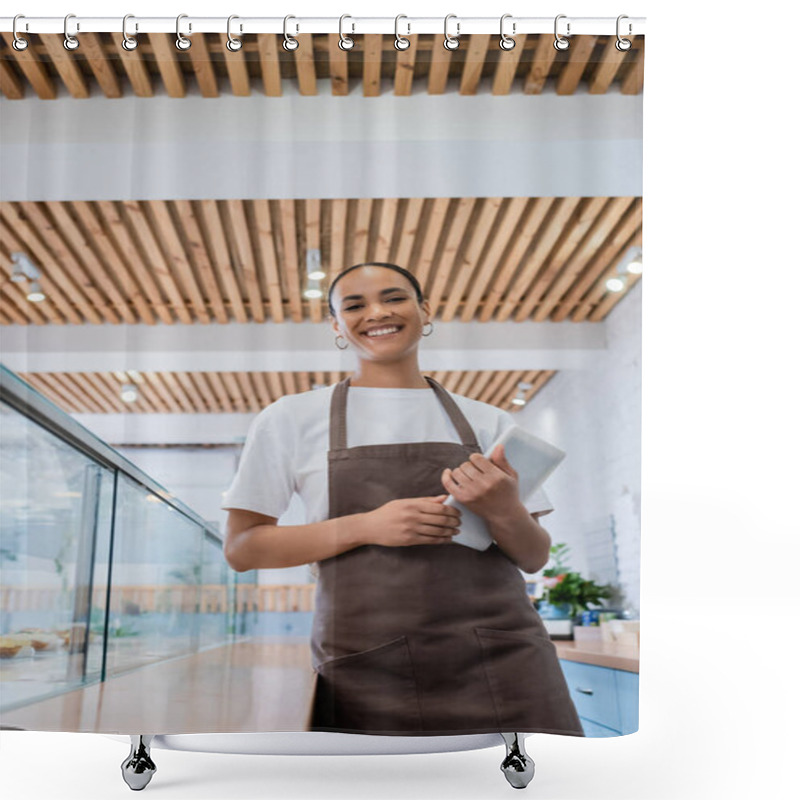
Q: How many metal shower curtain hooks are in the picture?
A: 12